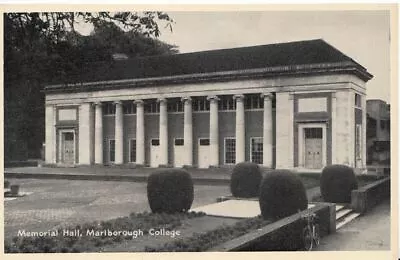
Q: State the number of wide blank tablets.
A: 2